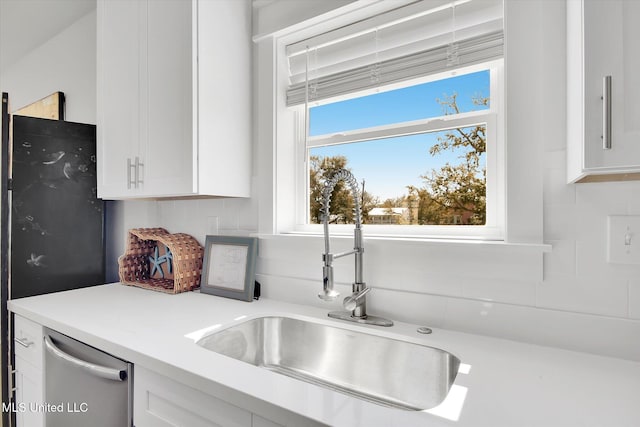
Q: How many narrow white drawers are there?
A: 1